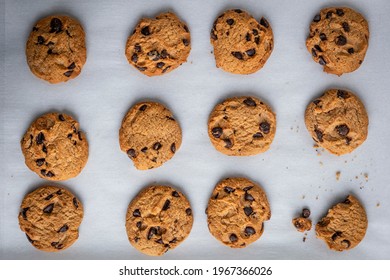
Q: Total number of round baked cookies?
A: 11